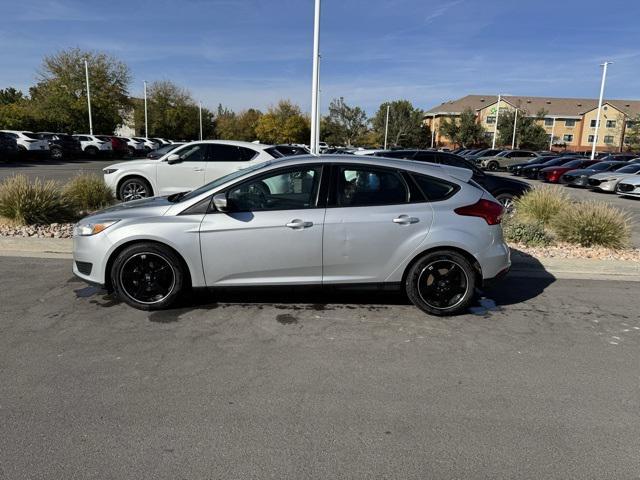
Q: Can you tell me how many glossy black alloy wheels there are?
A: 2